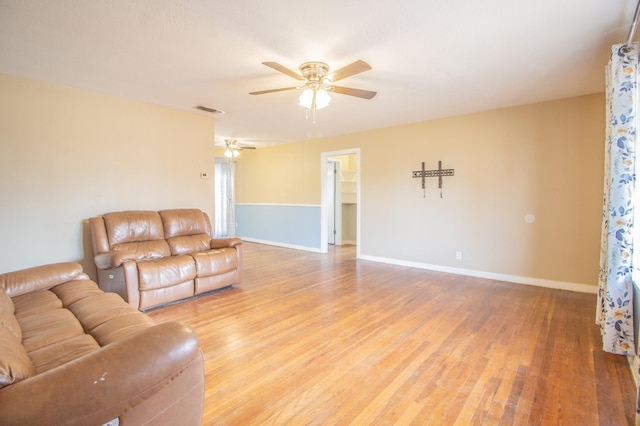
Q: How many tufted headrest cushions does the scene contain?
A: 2